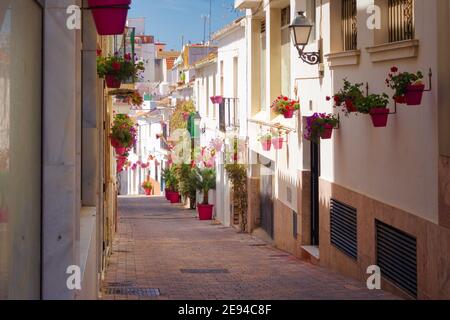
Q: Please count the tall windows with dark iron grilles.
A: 2